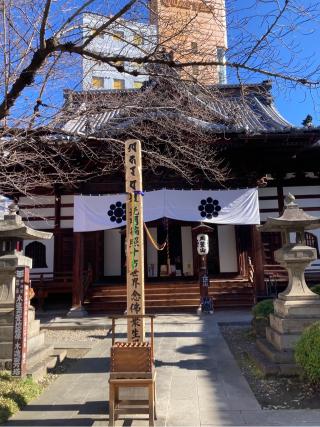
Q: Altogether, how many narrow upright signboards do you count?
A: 2